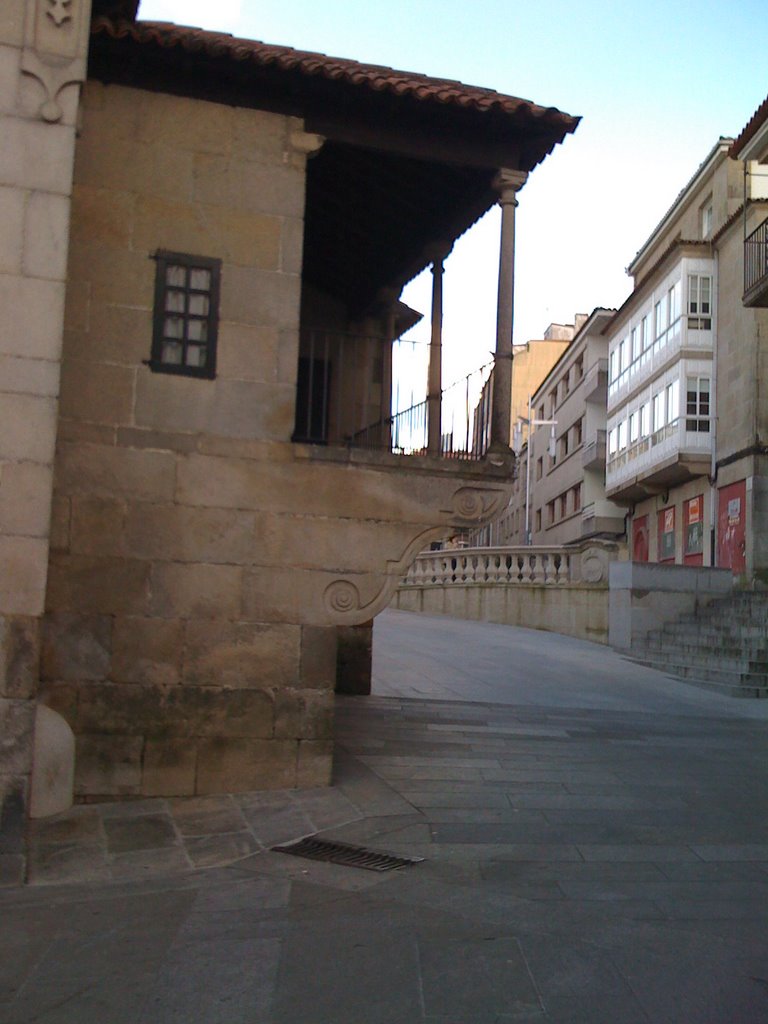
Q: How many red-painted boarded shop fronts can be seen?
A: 4